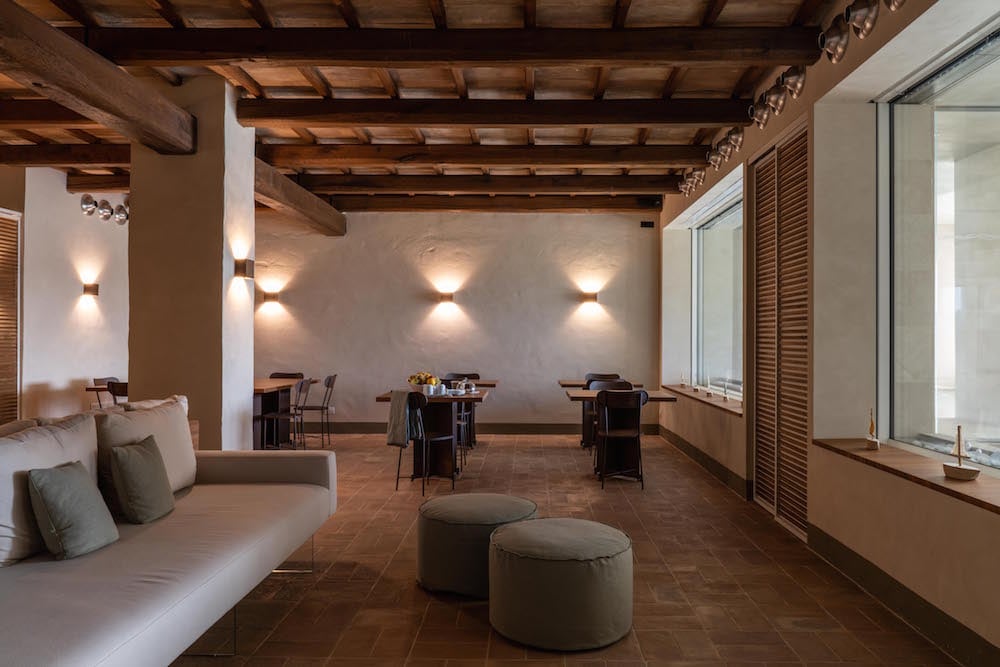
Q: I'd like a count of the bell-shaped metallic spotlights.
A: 15